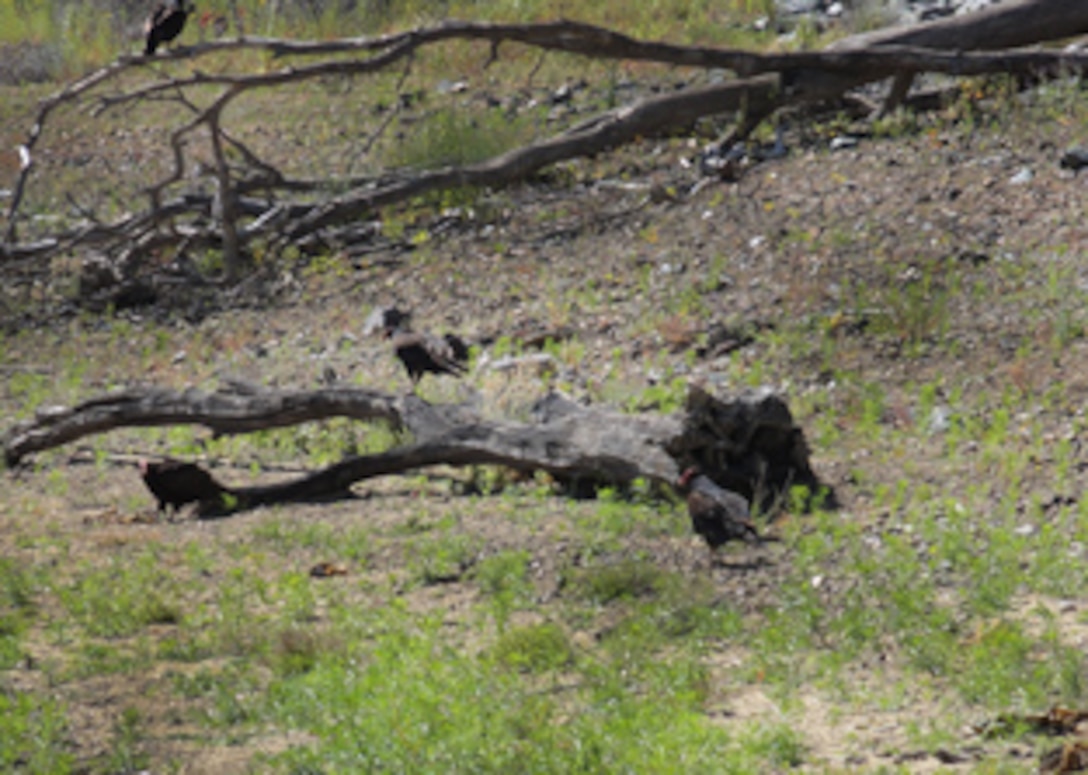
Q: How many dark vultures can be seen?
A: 4